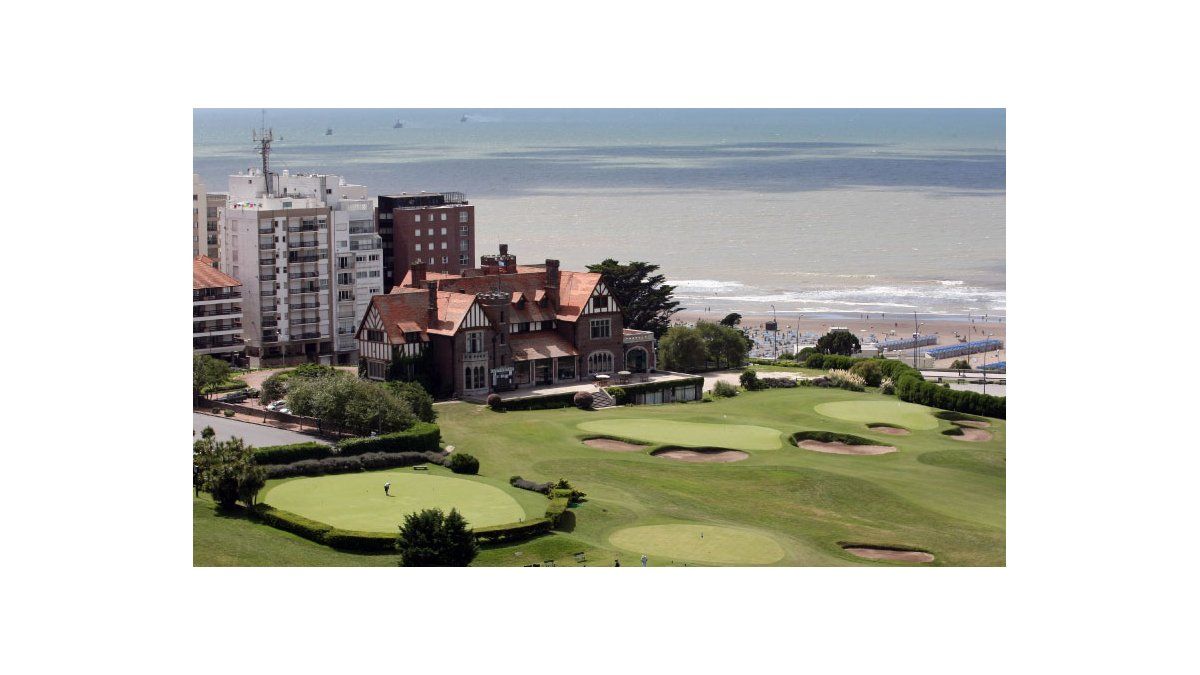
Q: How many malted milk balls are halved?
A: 0